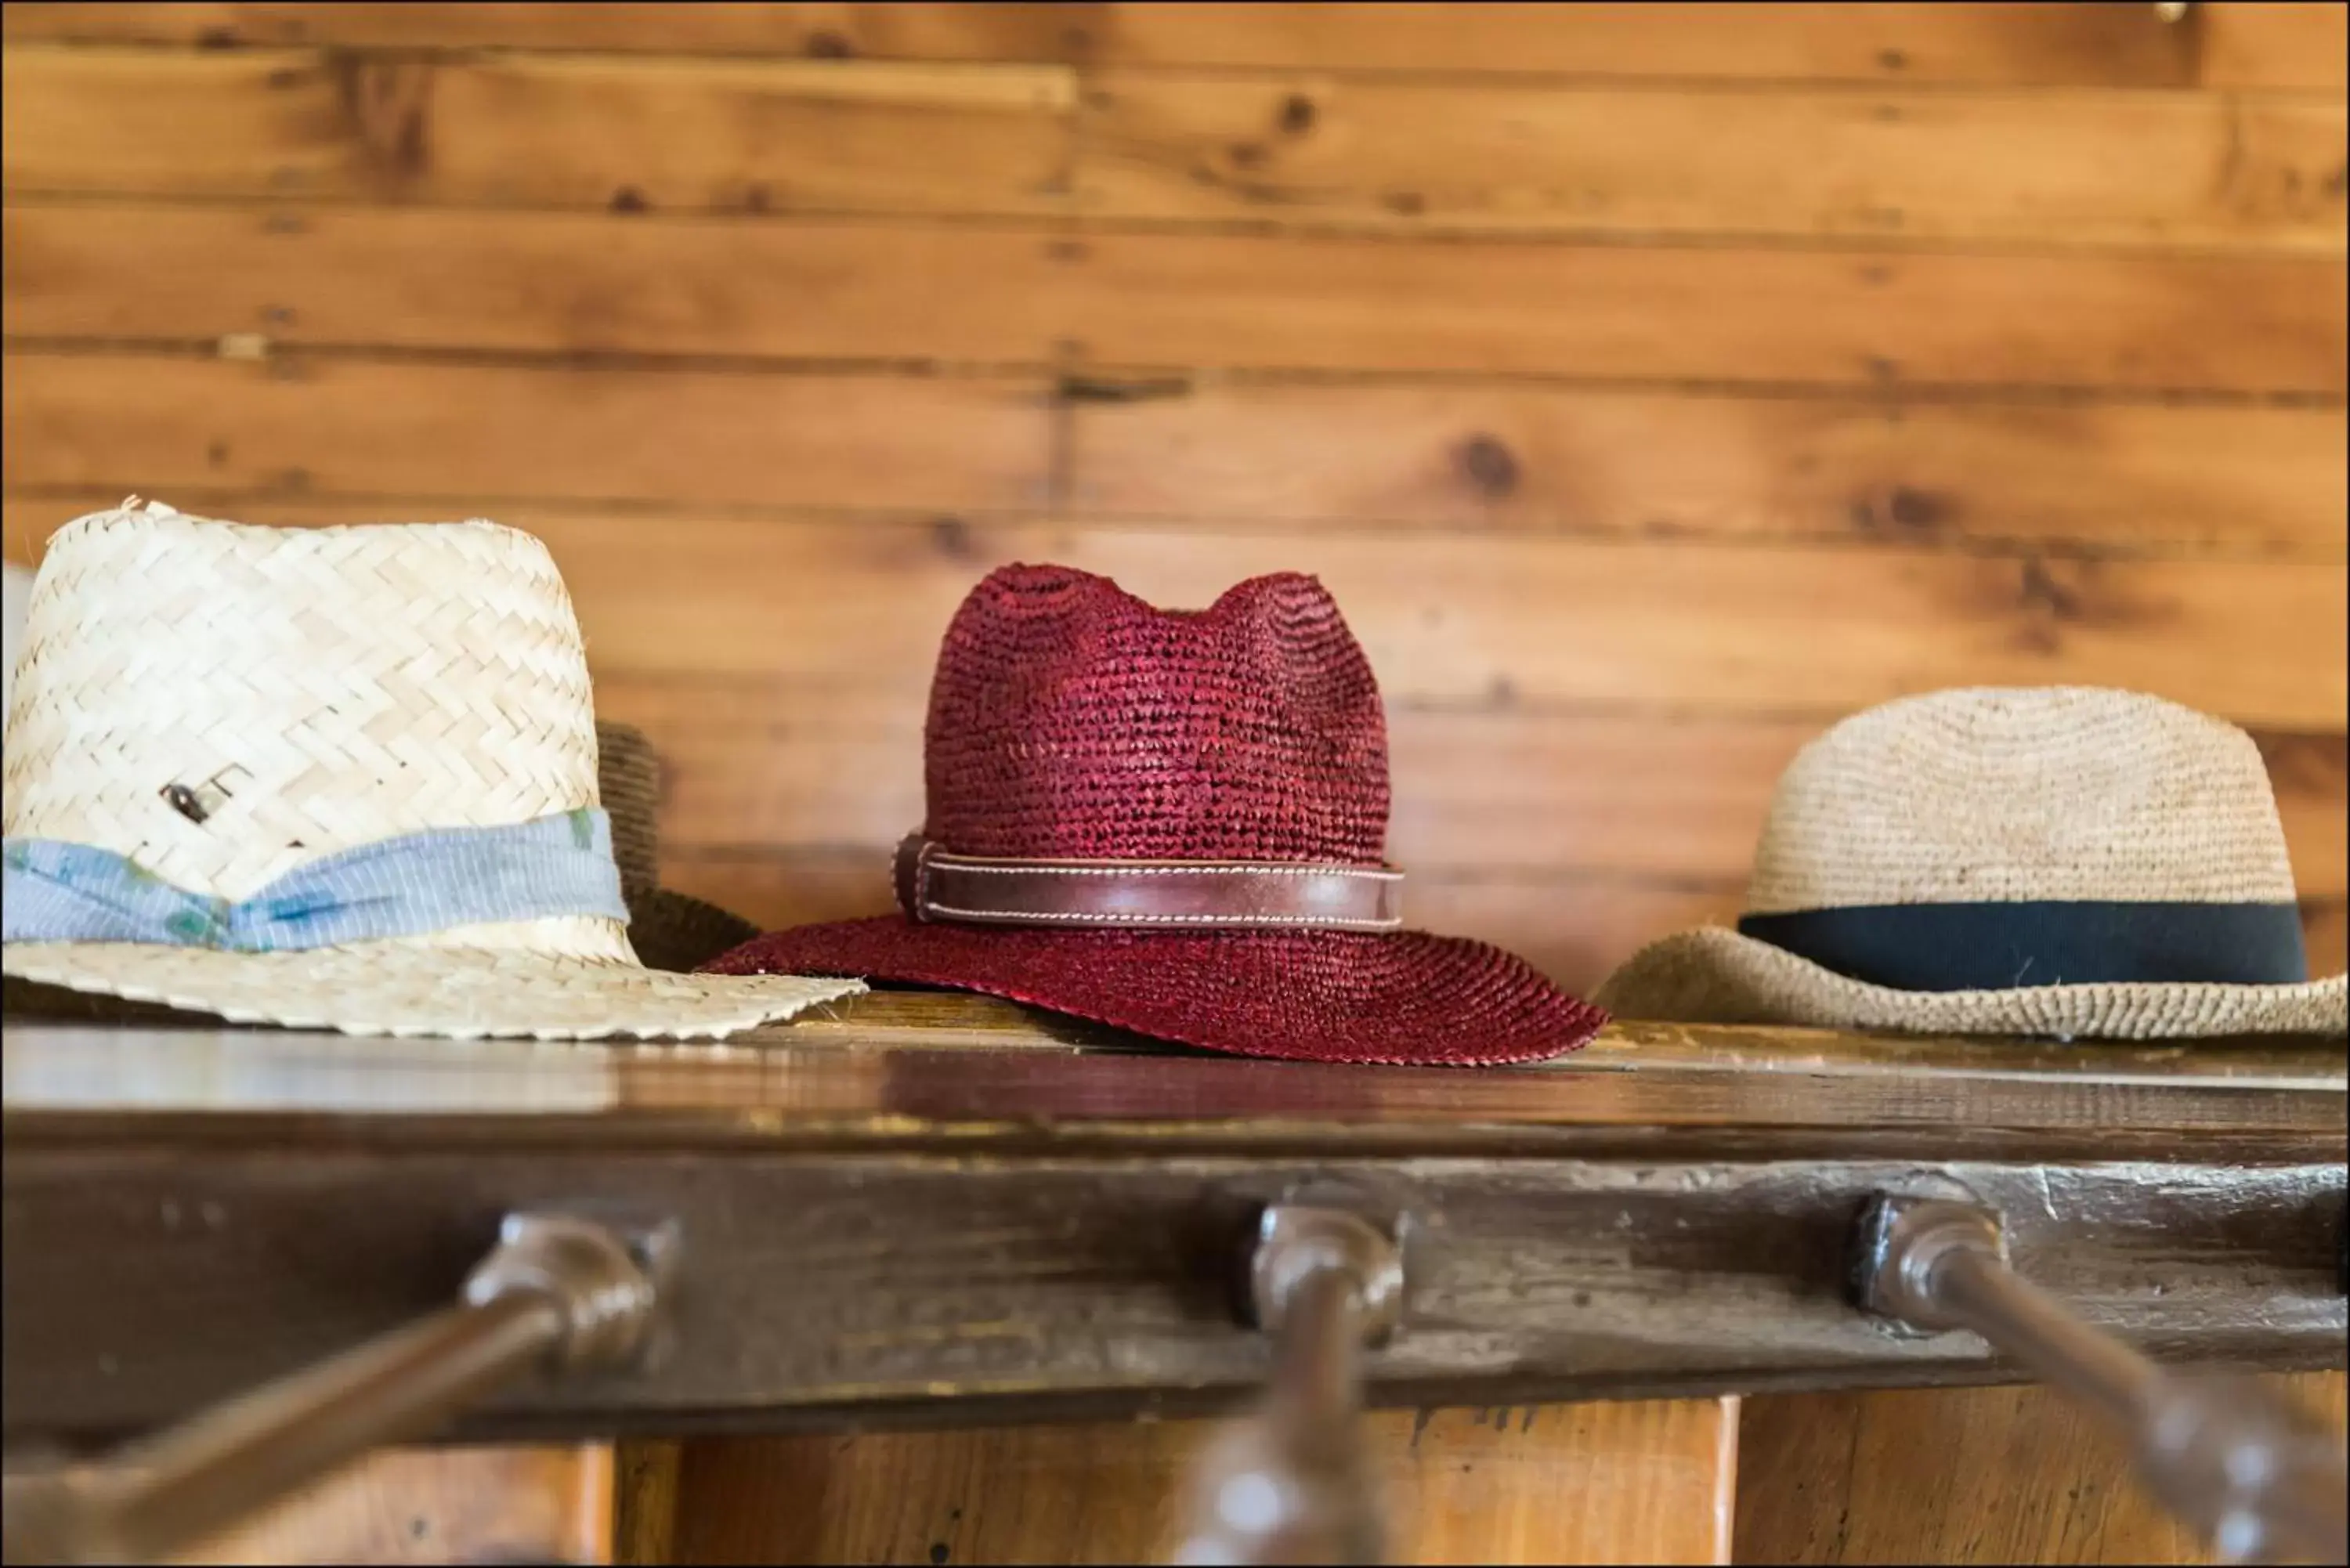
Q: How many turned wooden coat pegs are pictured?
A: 3